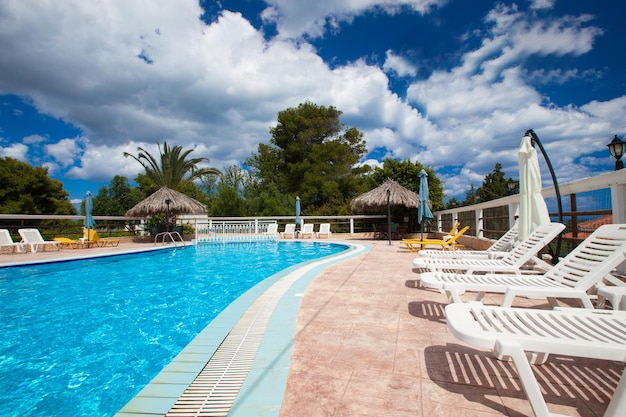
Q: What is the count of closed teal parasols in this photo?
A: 3